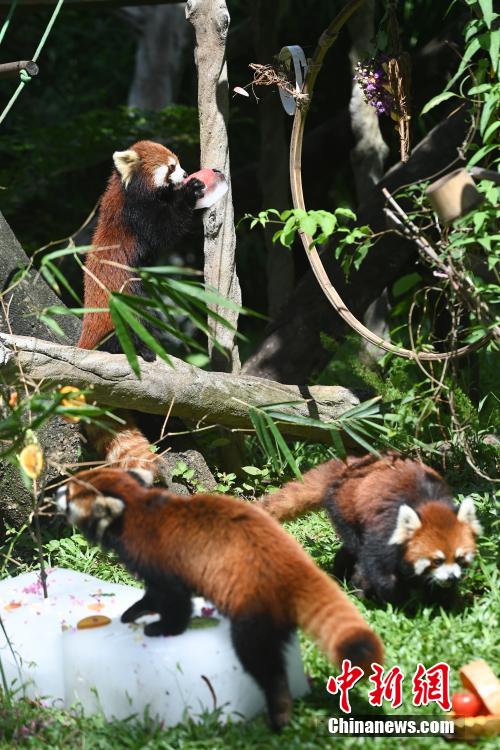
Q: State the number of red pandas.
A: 3